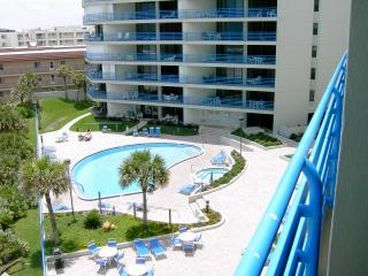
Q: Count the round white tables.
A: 3